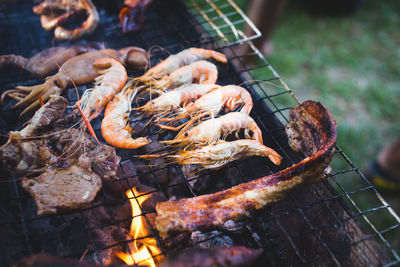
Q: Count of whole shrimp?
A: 8